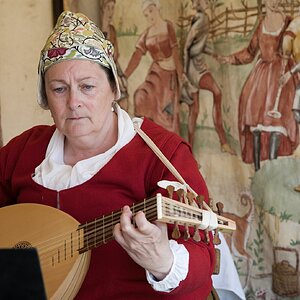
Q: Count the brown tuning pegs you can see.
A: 11